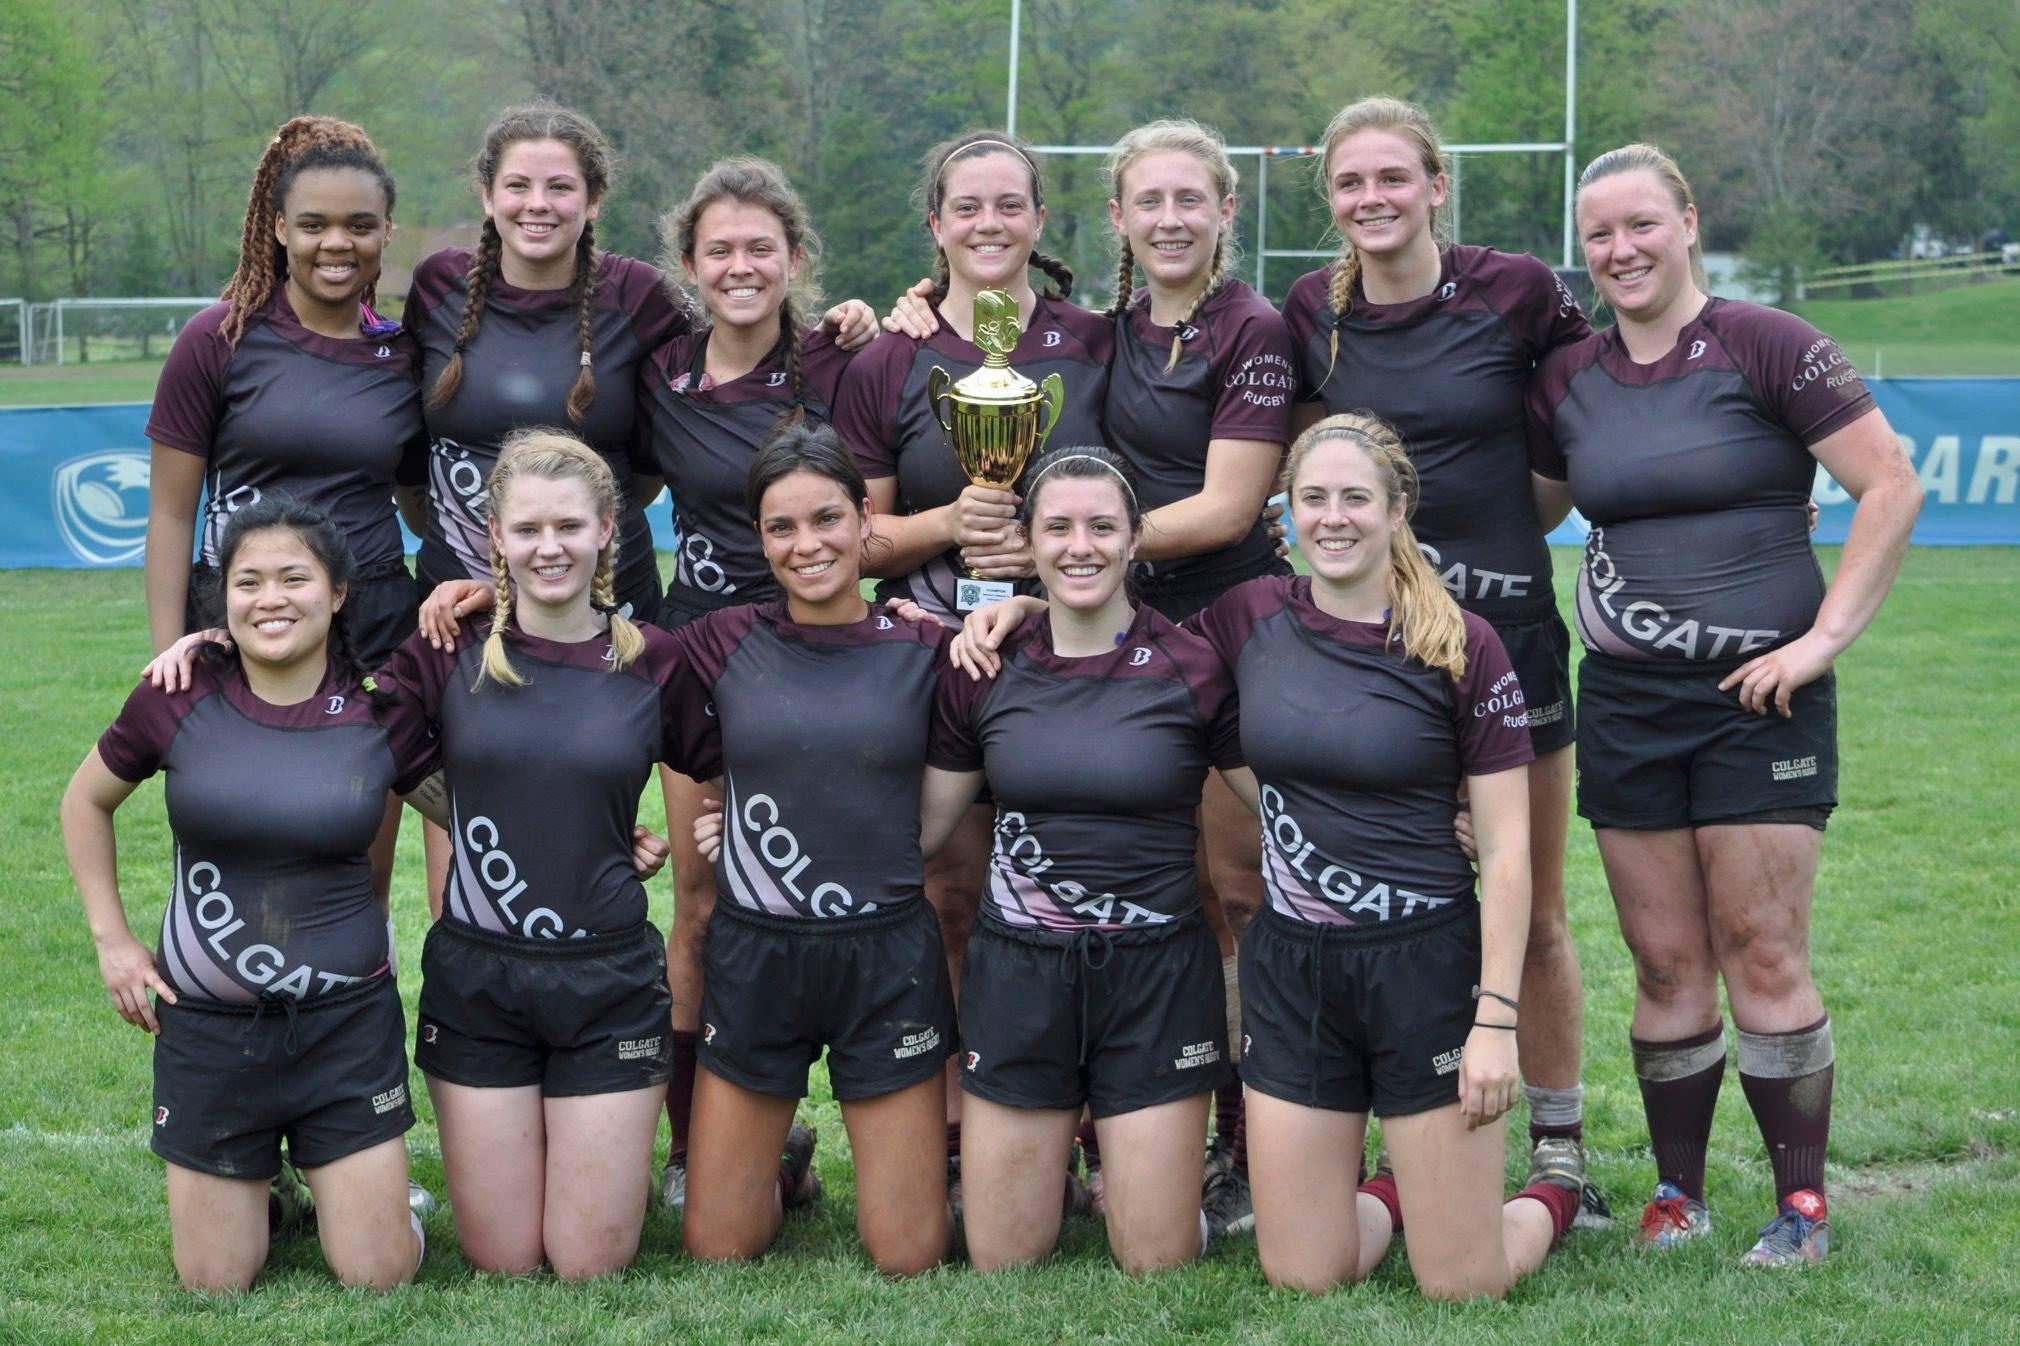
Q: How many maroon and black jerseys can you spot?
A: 12